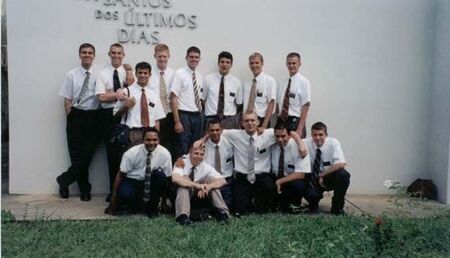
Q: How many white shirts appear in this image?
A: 14